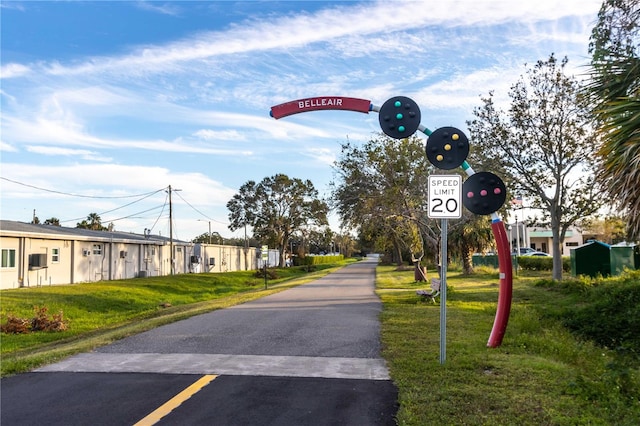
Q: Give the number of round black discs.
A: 3